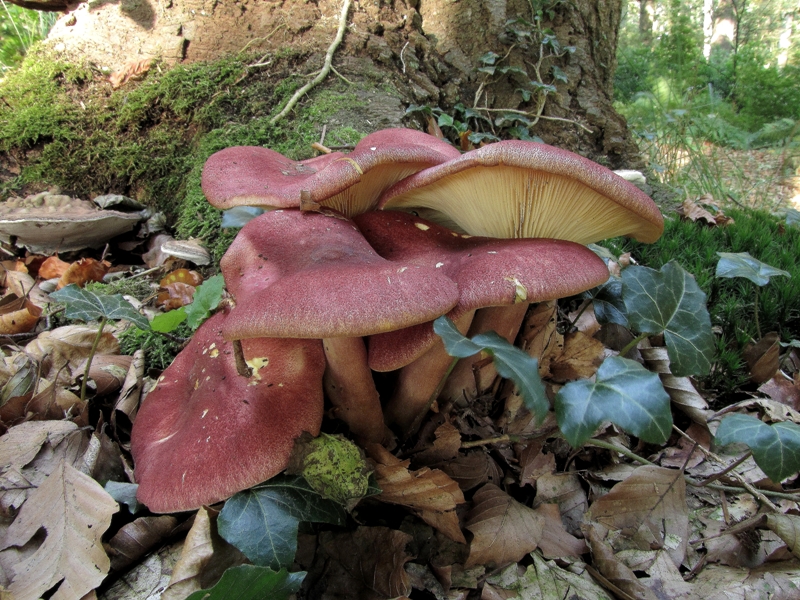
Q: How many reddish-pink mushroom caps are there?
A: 5